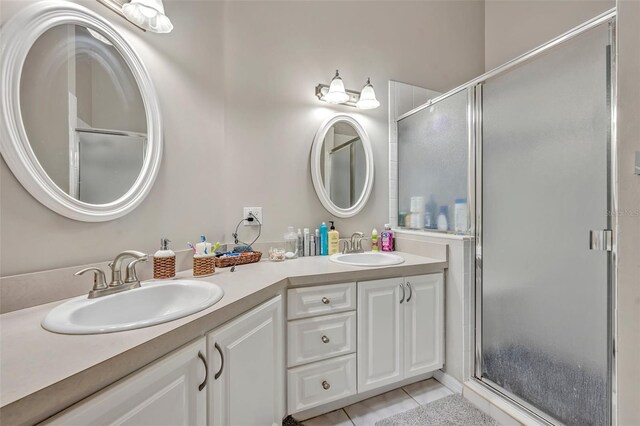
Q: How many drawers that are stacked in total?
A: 3